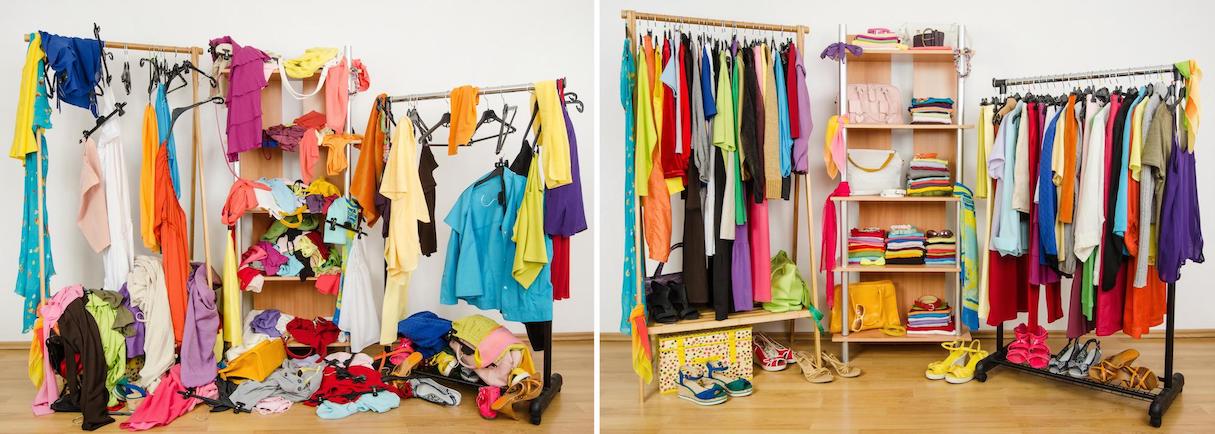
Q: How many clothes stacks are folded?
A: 7